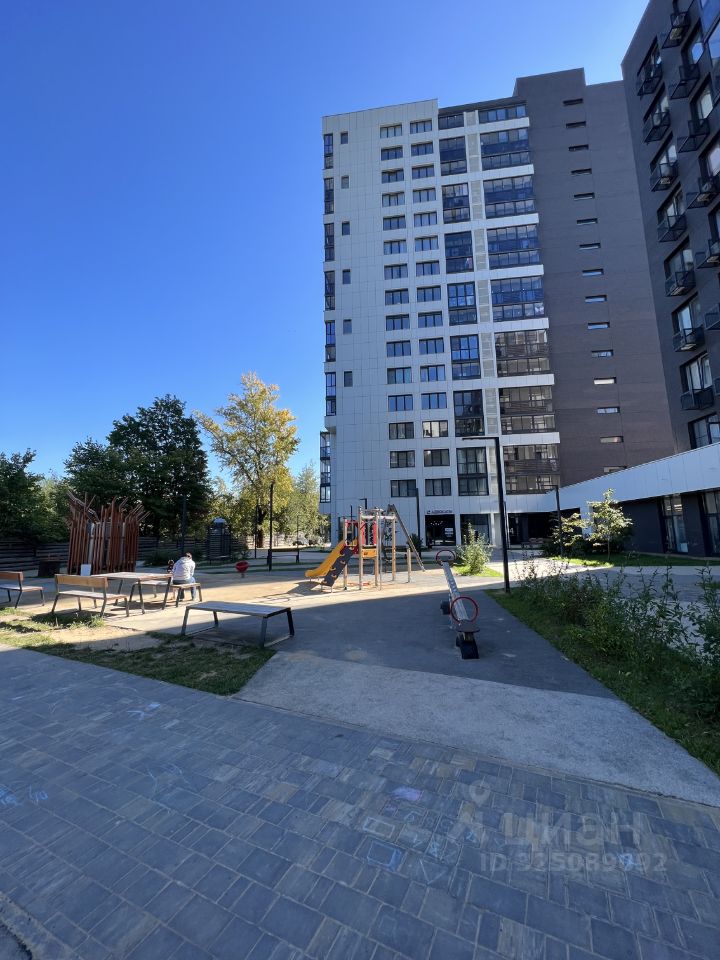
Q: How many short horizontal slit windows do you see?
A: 15